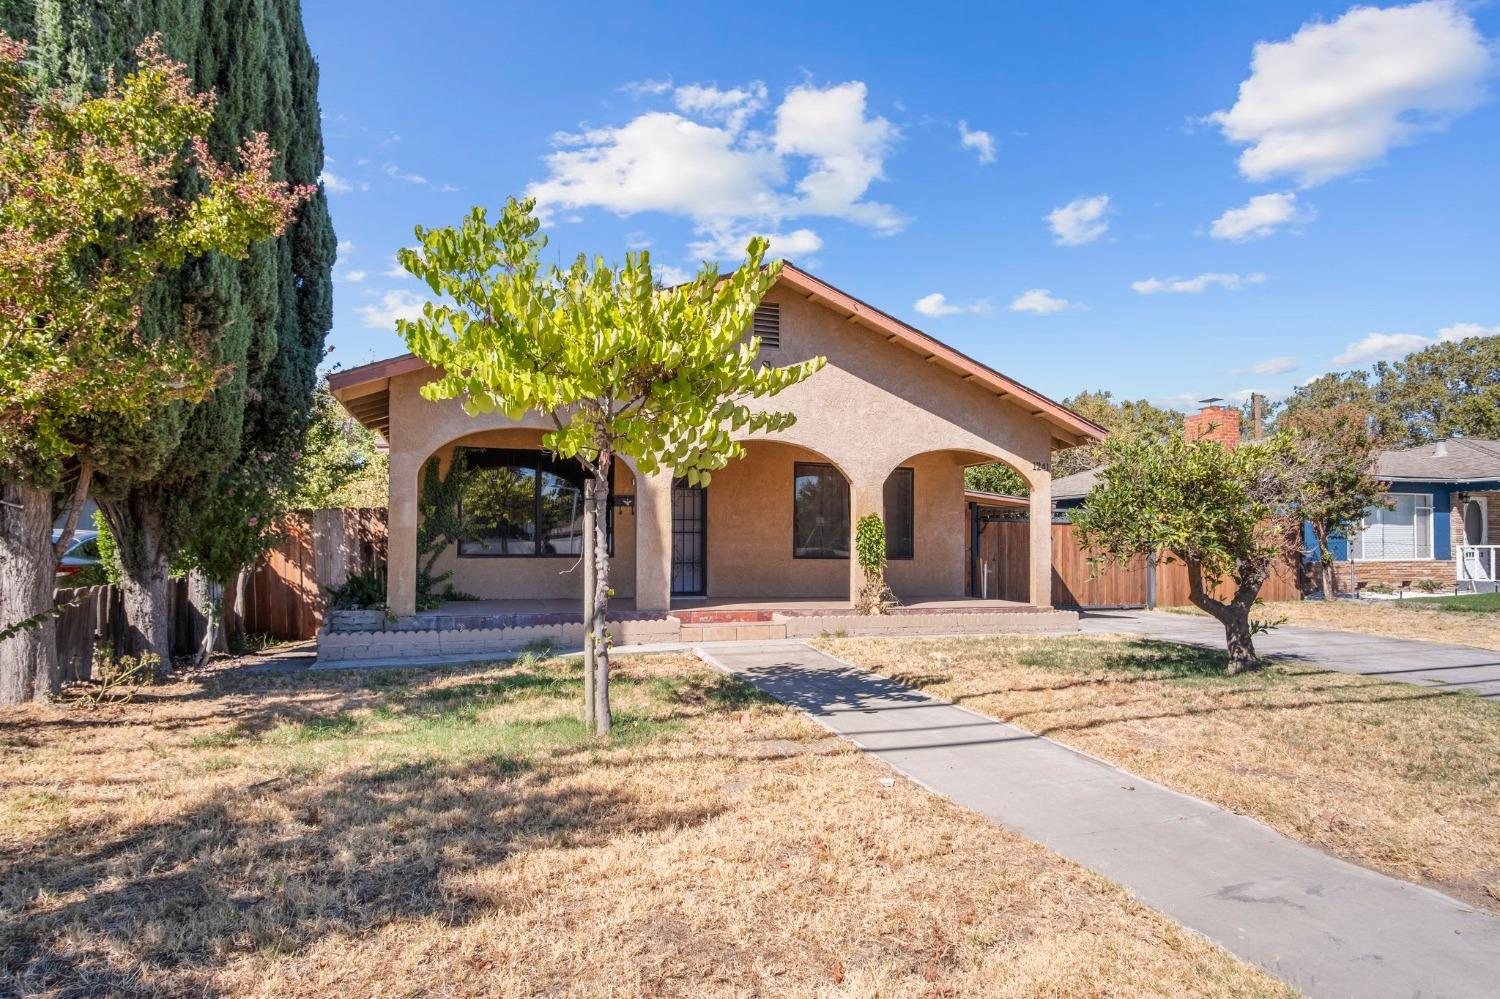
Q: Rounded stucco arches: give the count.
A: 3